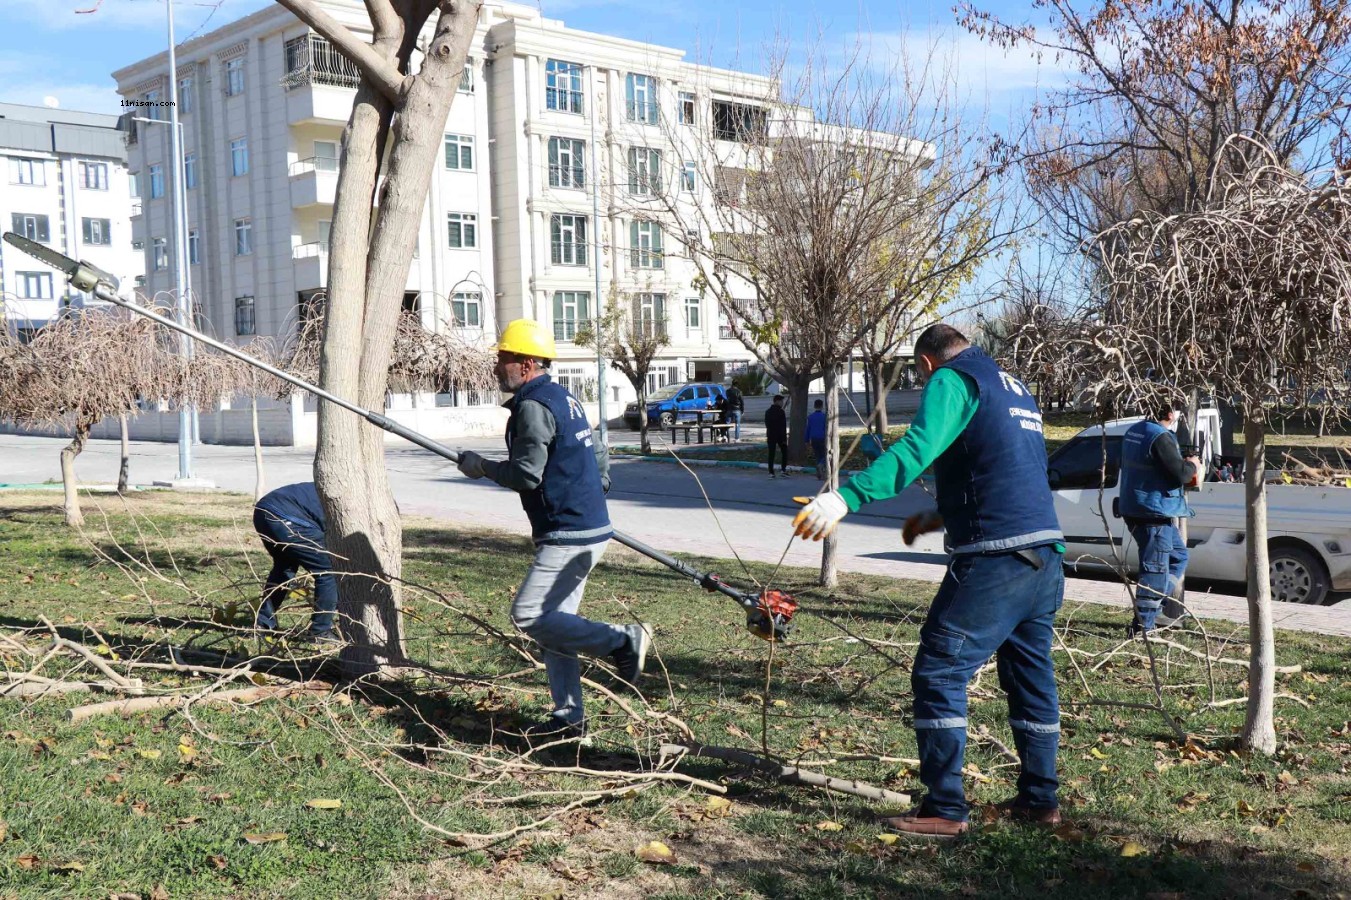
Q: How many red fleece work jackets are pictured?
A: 0